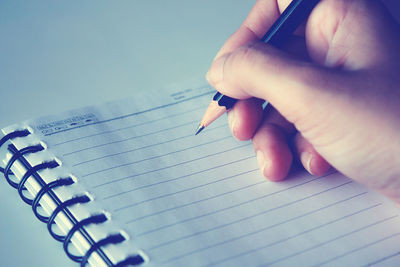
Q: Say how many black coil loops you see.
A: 8